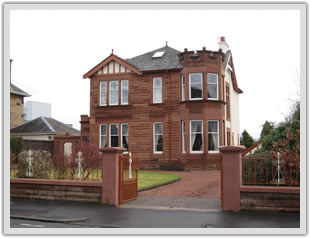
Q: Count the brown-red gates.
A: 1